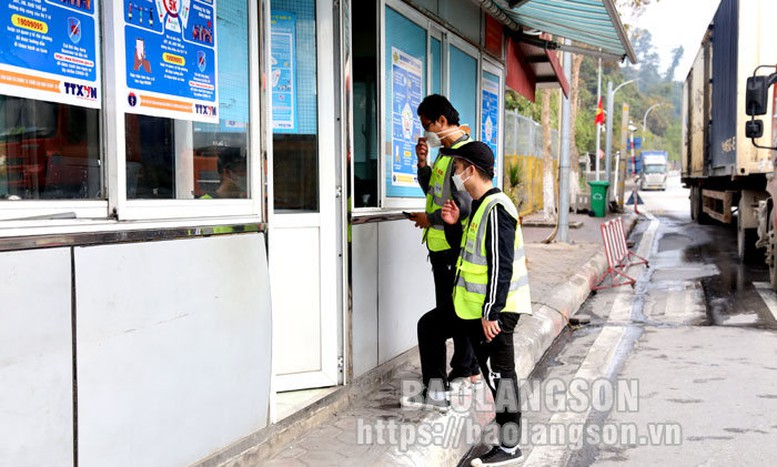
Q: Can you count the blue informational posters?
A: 5